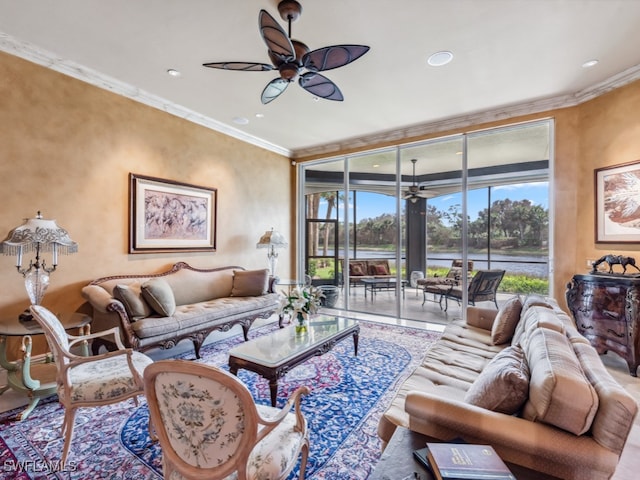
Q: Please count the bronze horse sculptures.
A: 1